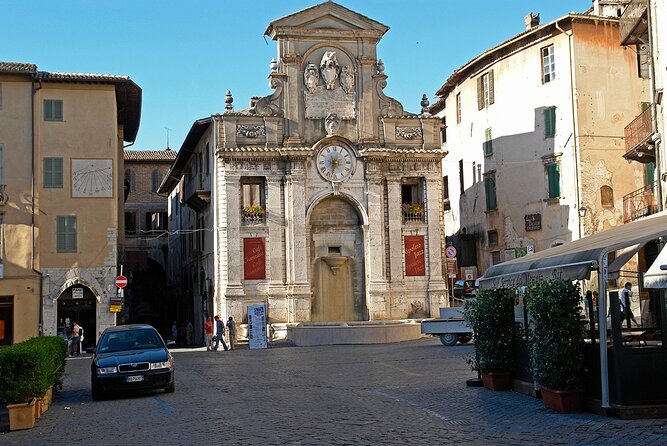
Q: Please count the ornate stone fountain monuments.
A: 1